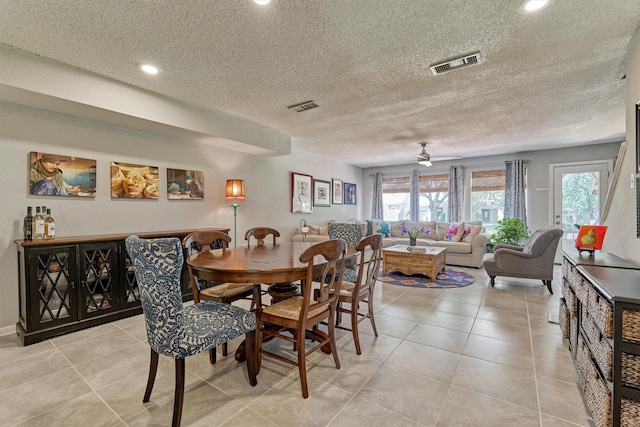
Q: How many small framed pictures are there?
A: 4